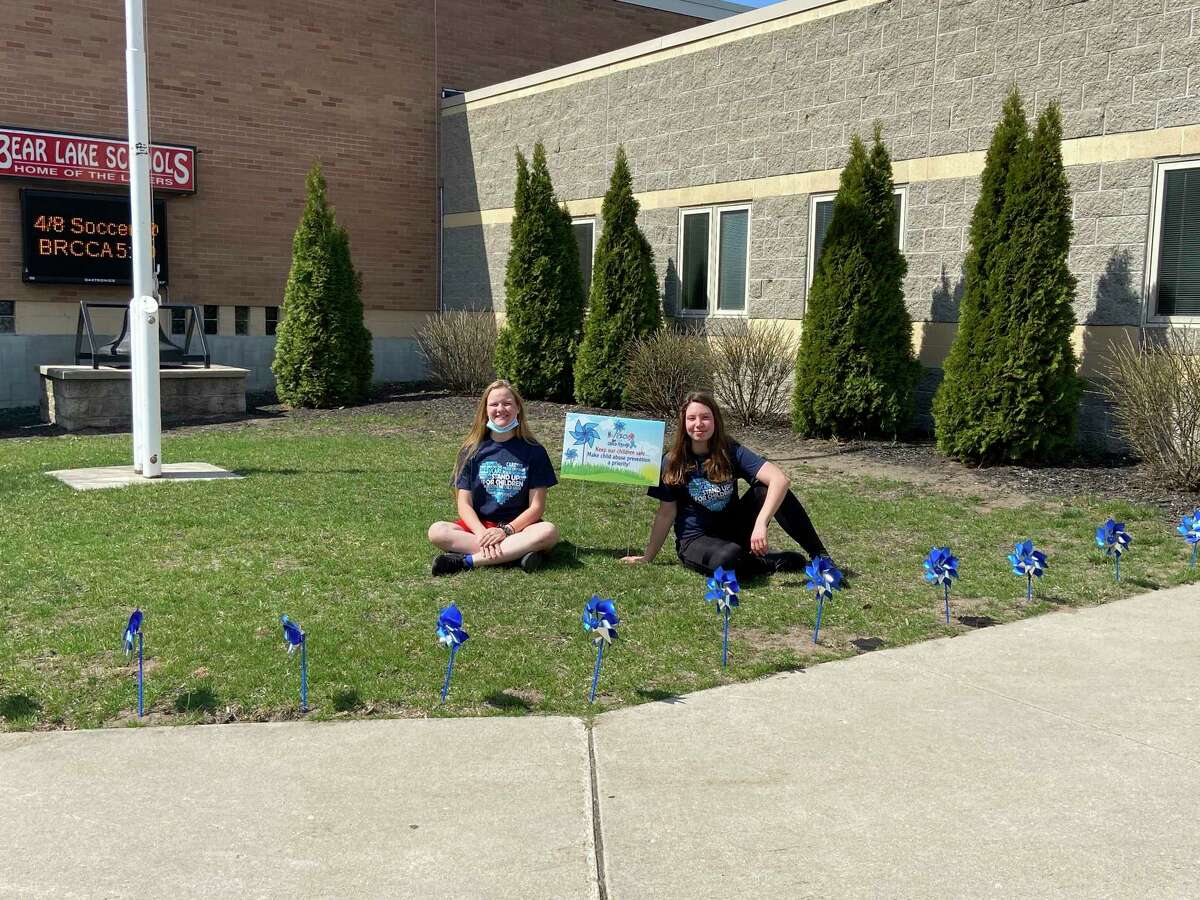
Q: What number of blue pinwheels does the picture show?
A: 10